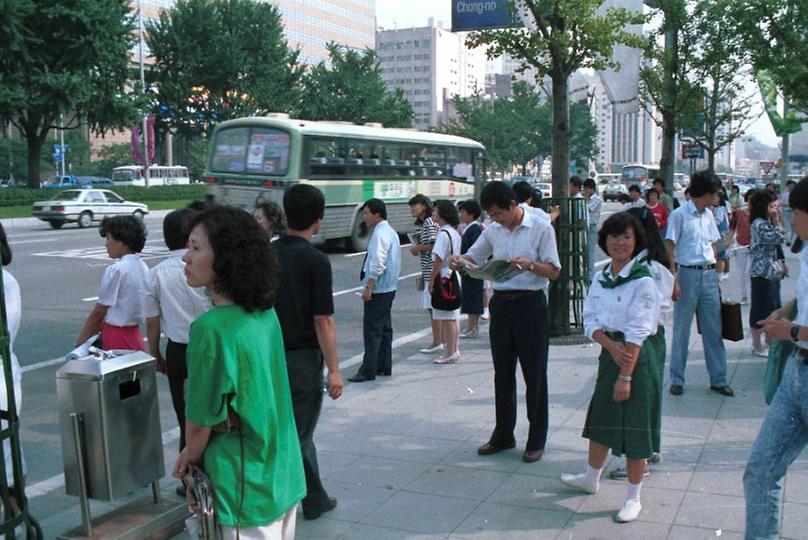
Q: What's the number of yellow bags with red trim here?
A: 0